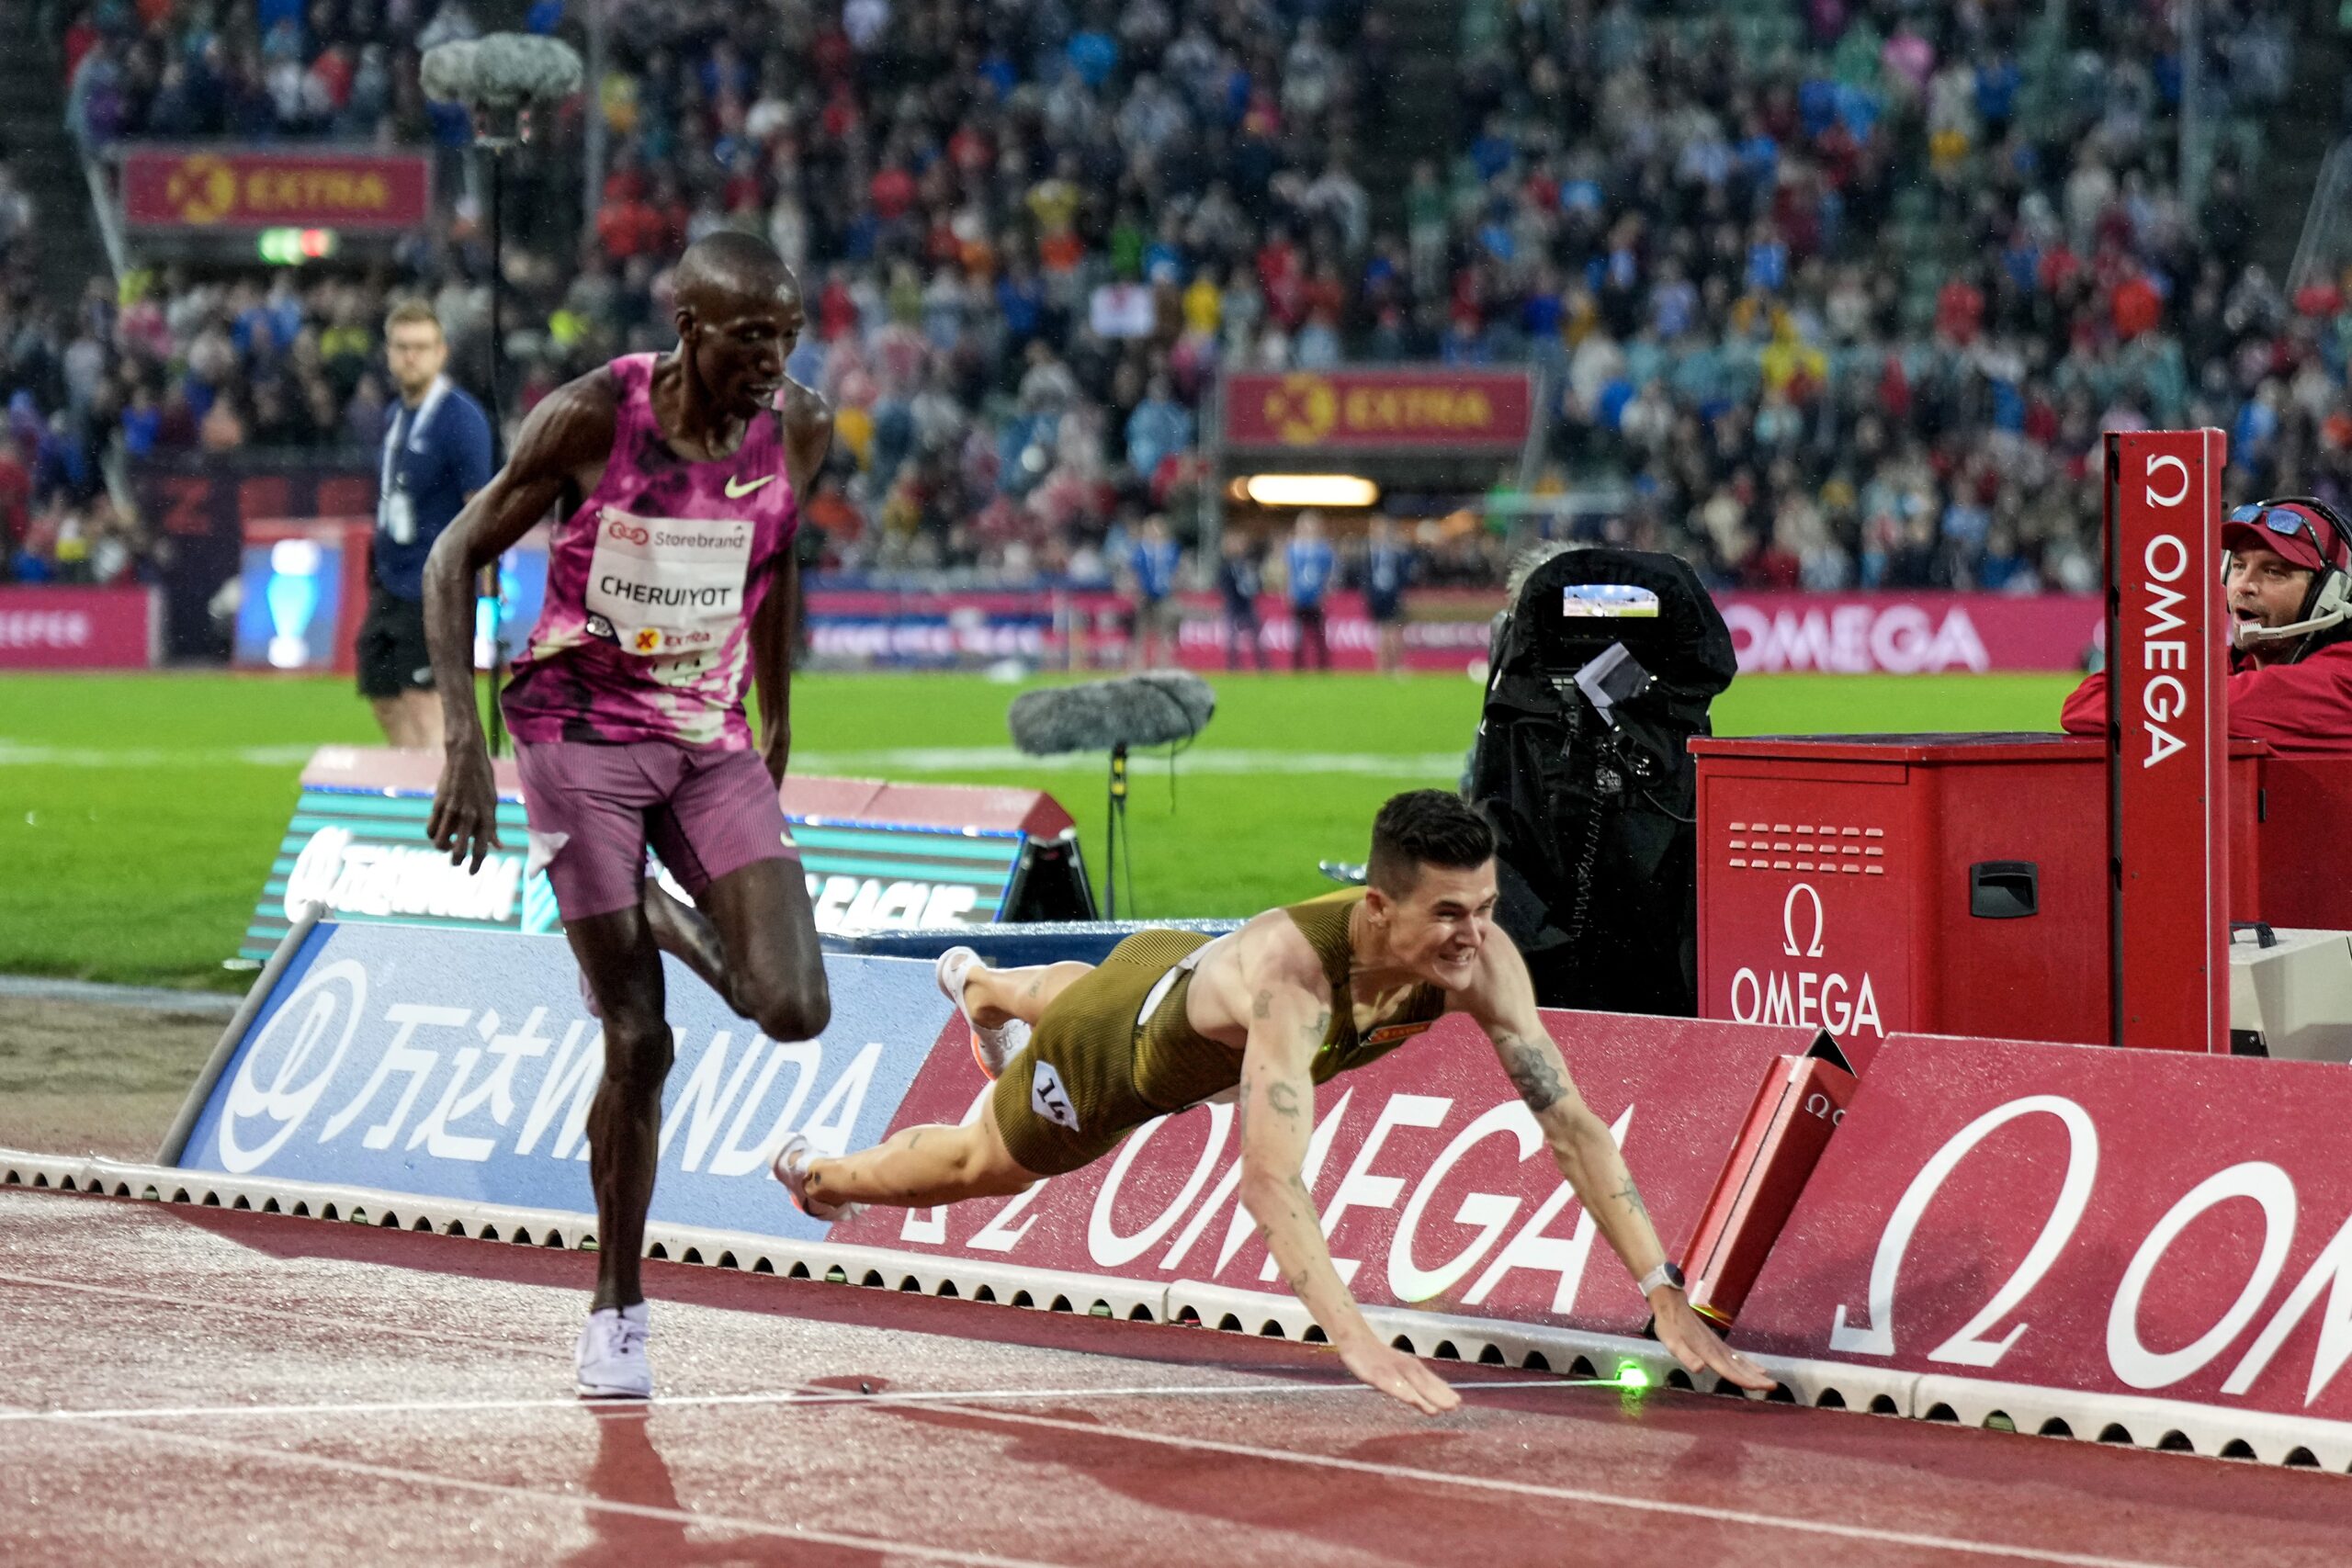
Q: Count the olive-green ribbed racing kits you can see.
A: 1